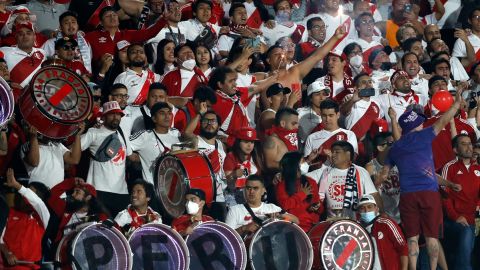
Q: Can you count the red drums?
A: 3